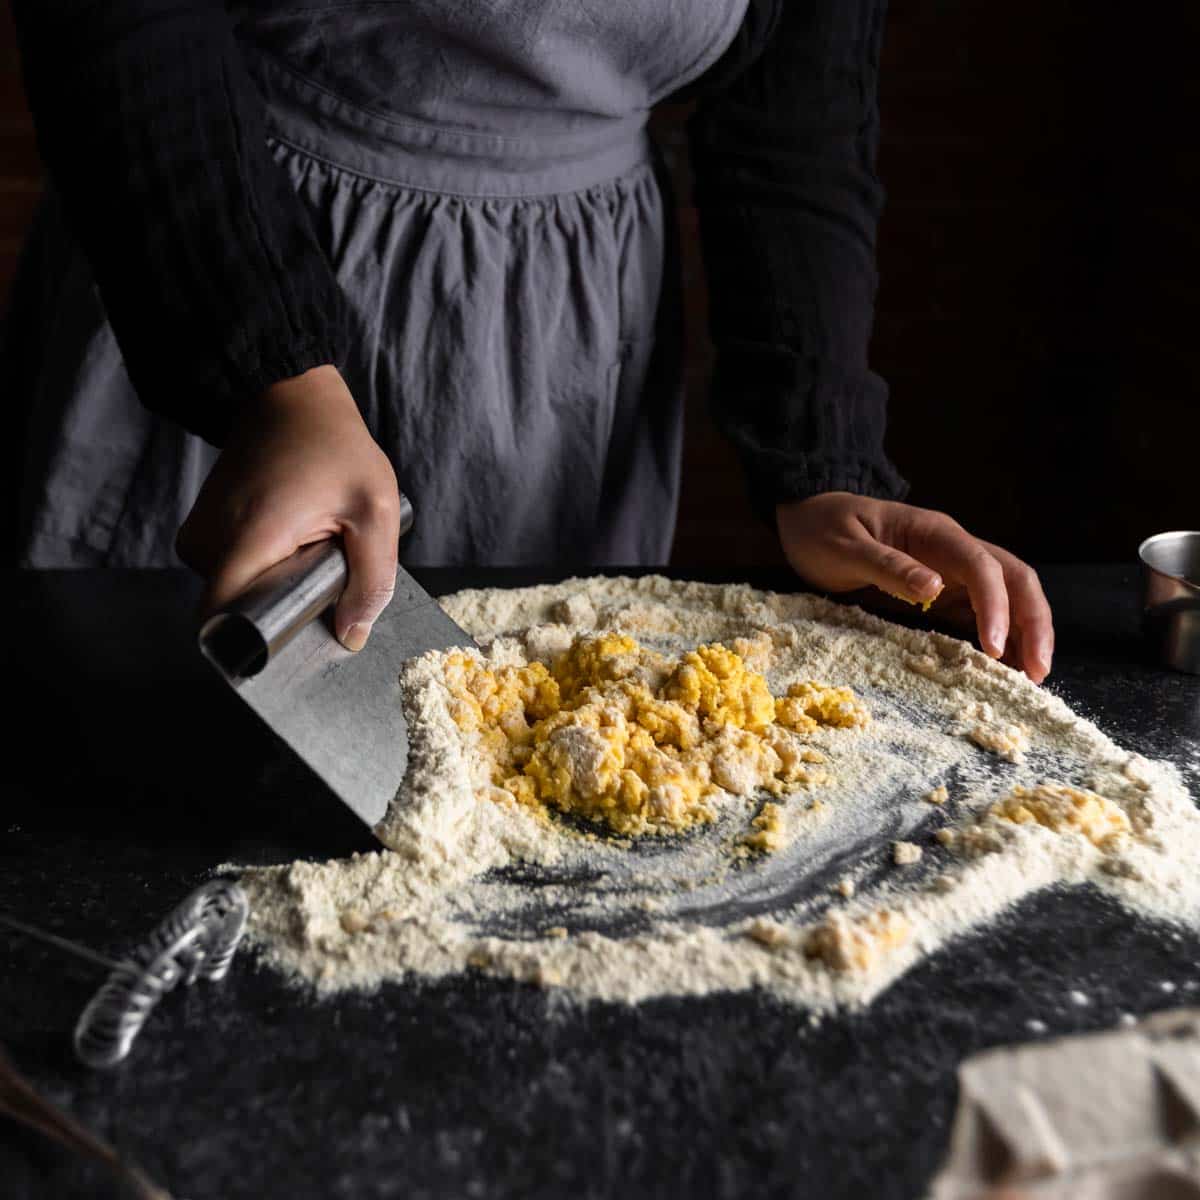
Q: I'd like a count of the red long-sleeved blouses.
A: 0